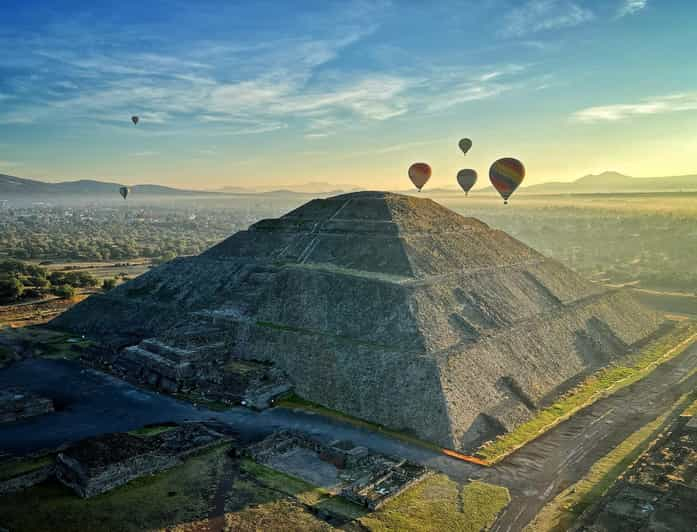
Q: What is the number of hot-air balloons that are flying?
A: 6